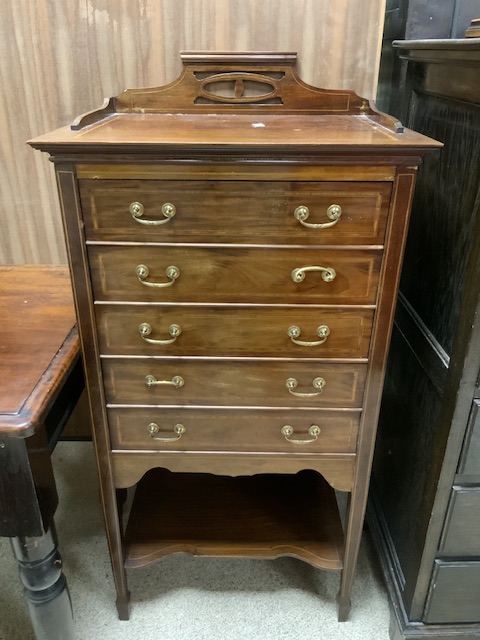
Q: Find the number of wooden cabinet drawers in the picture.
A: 5